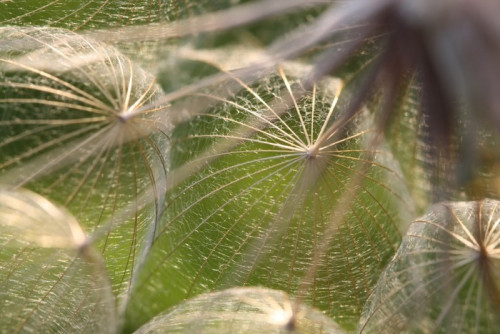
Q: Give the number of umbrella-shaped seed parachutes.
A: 5